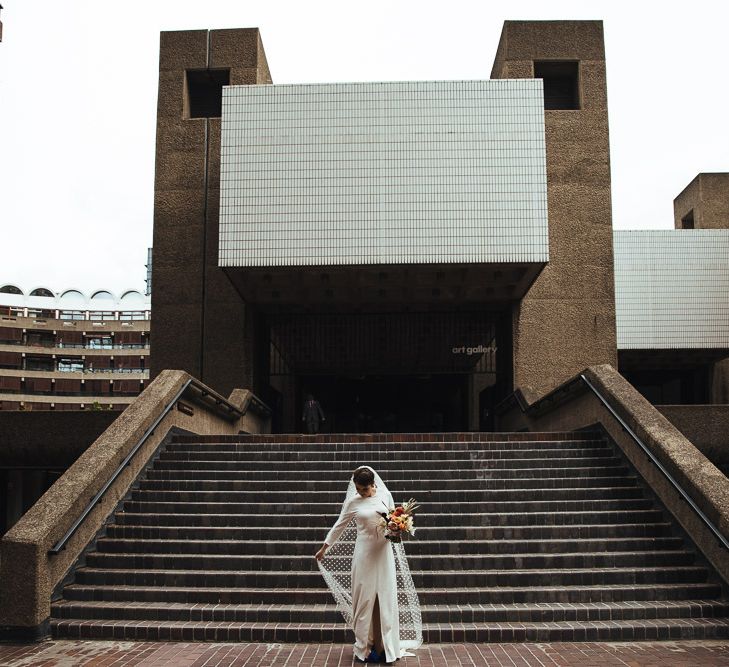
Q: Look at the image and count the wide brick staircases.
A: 1